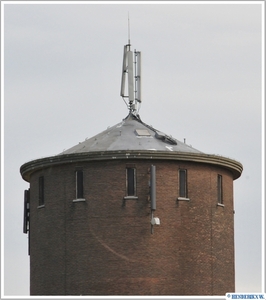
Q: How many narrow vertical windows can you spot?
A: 5